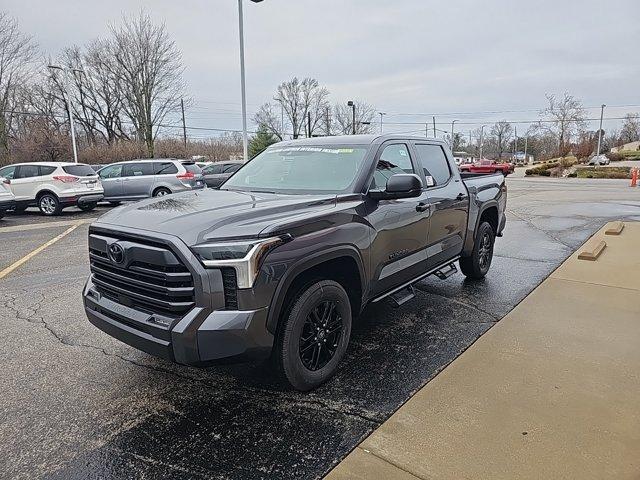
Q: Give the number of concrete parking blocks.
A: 2